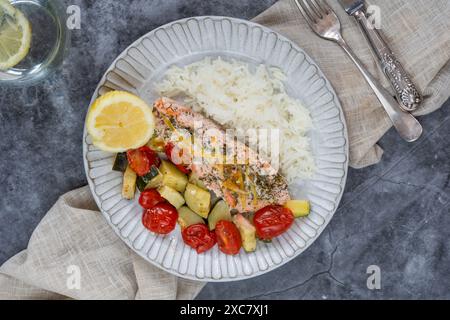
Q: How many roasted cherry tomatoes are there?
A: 7